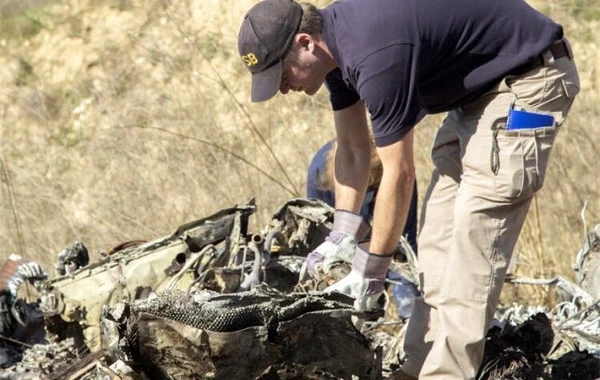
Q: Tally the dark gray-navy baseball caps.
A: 1